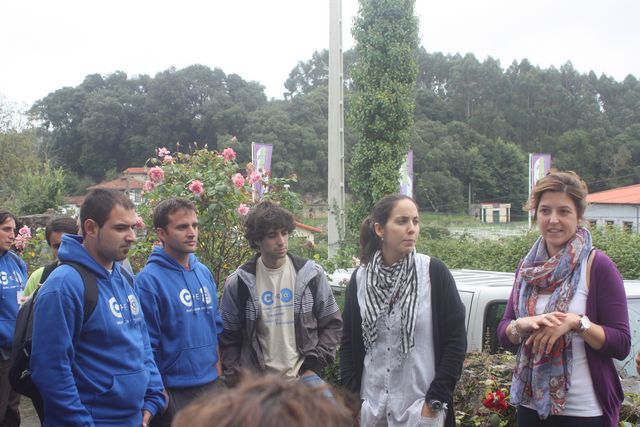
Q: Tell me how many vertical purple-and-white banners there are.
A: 3